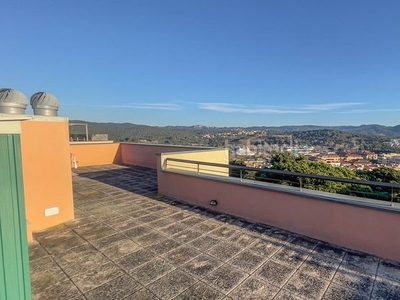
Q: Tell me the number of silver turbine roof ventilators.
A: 2